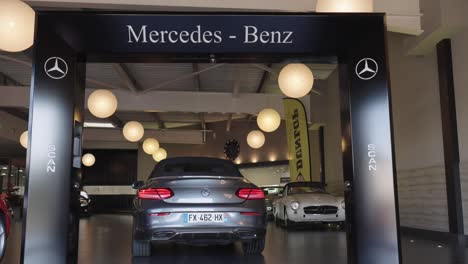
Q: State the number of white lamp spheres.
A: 11